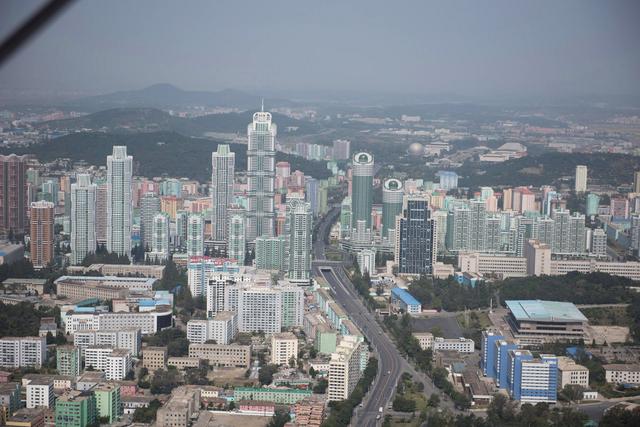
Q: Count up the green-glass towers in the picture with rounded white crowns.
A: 2